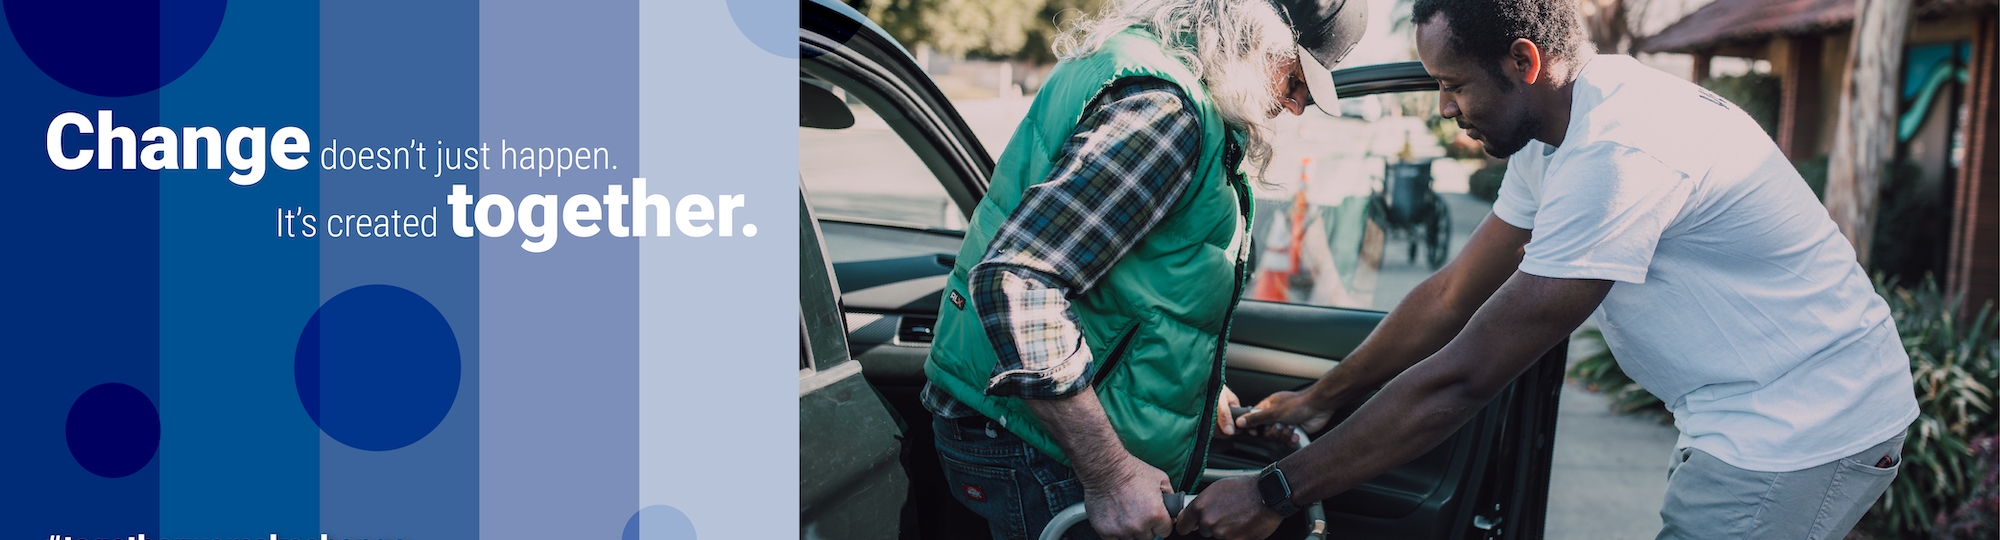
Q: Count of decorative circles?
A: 5